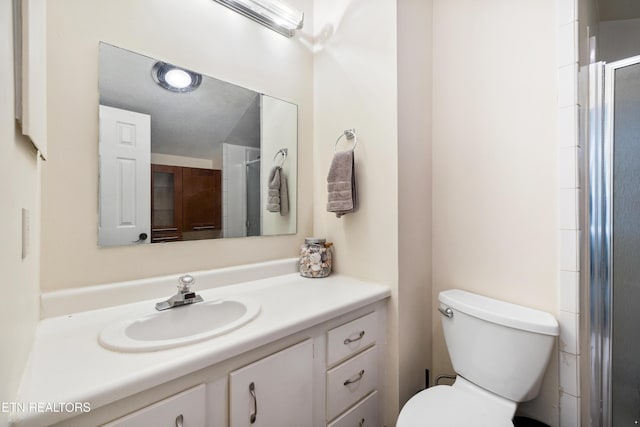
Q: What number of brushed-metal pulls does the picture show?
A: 5